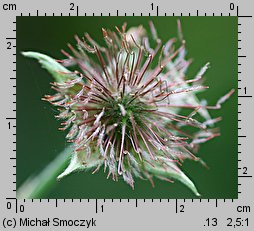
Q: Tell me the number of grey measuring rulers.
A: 4